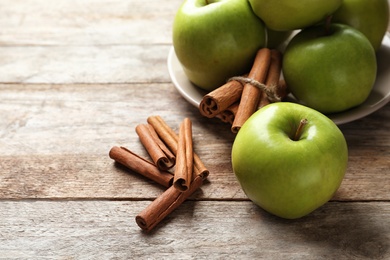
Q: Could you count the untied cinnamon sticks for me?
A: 5